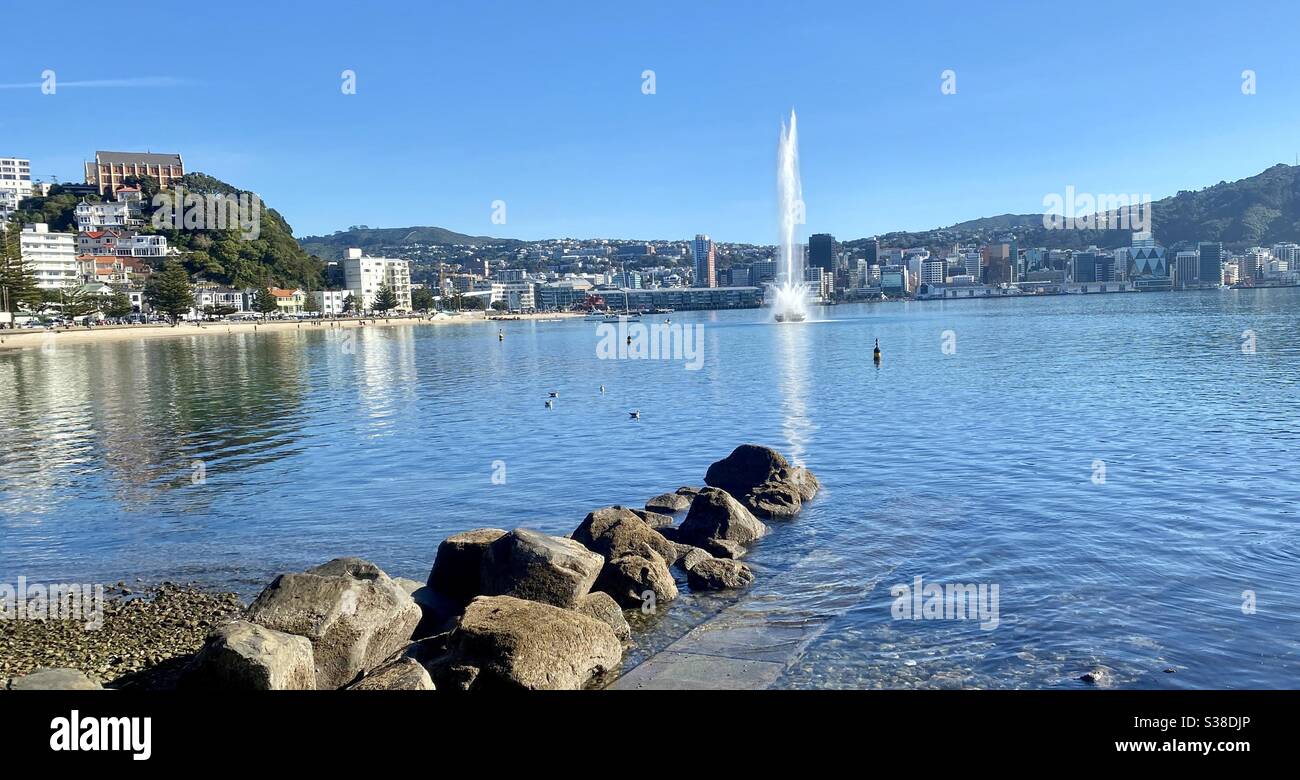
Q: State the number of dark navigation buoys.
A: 3